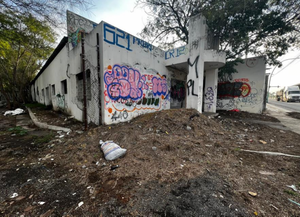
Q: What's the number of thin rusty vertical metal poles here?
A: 2